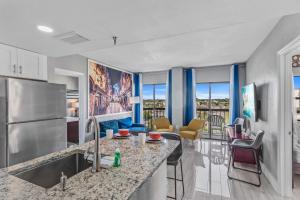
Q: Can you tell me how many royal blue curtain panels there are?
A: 4